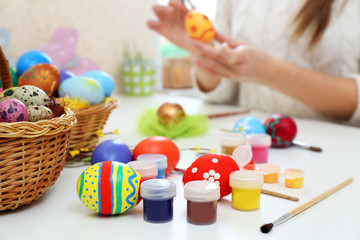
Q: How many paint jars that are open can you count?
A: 1